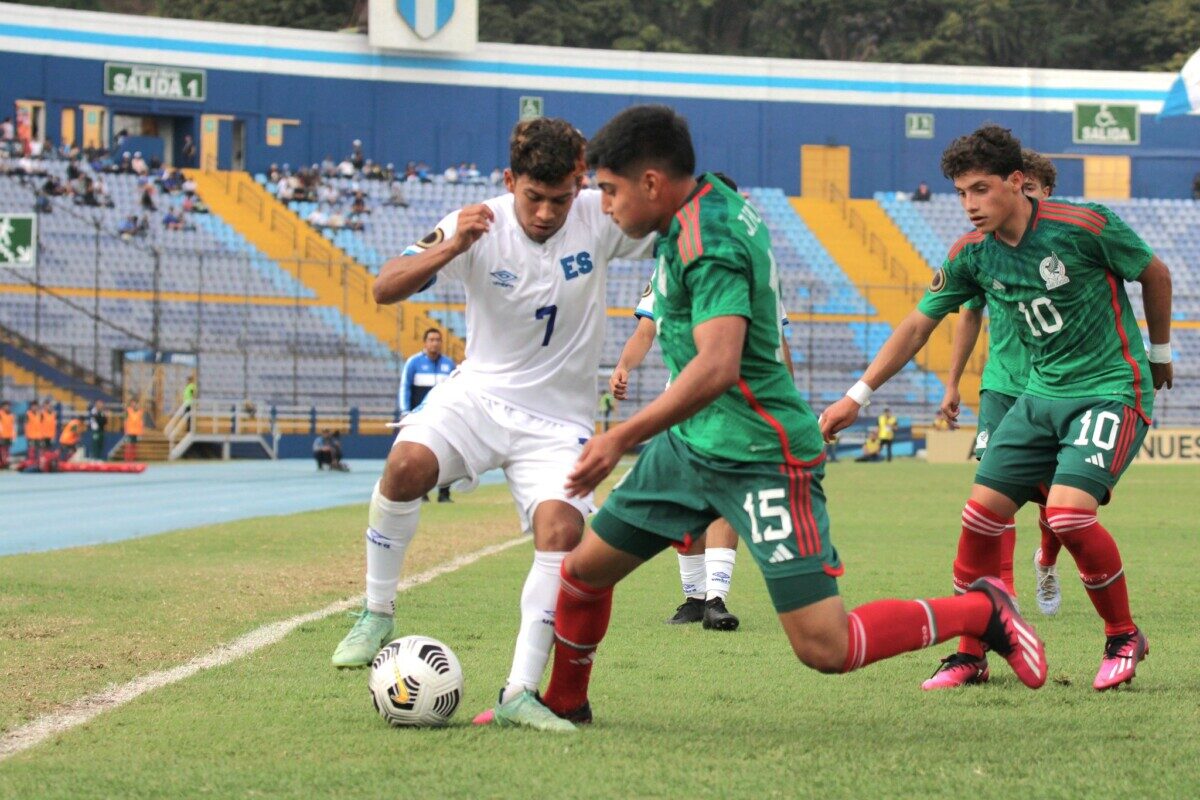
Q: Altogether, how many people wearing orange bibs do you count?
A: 5